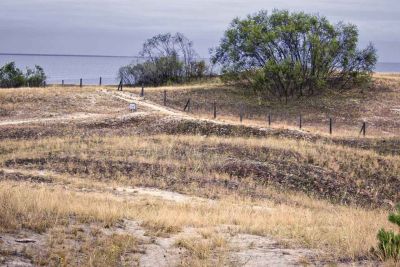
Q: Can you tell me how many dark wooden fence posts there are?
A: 14